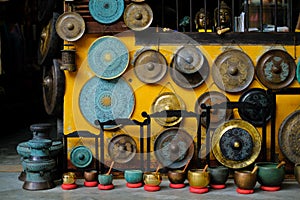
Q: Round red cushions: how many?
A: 10